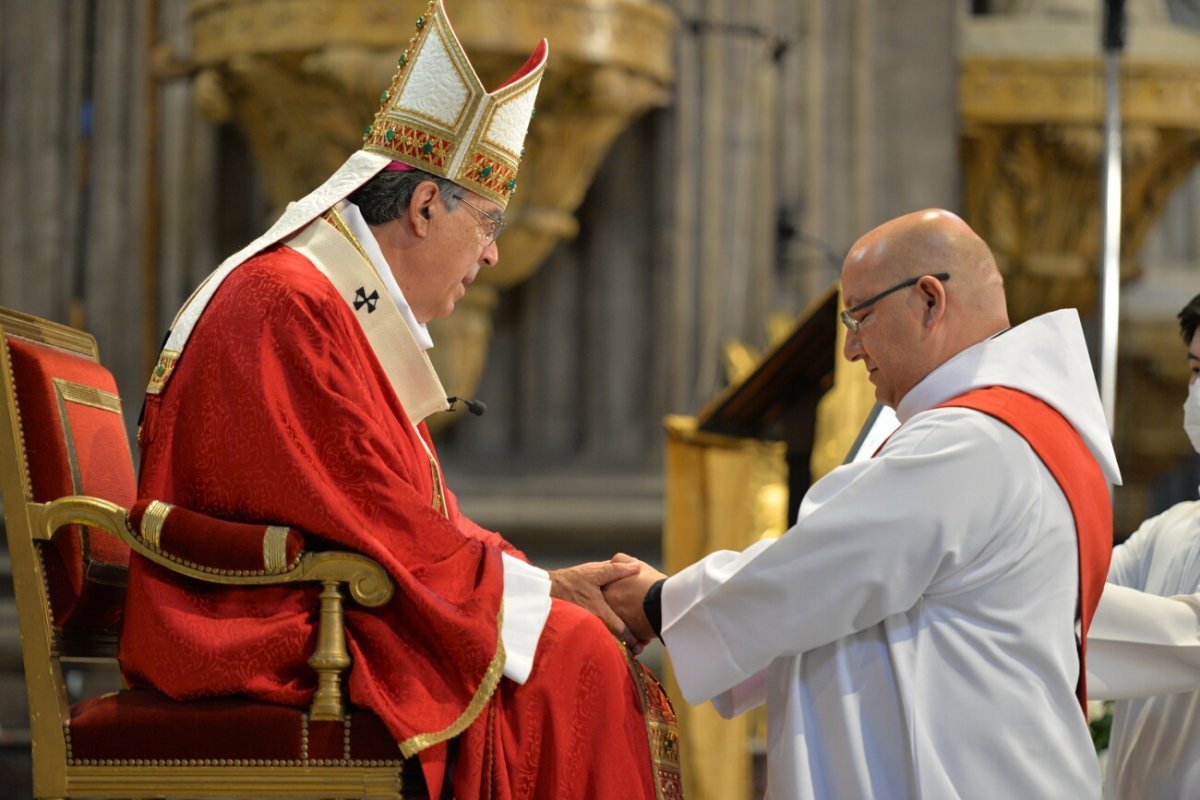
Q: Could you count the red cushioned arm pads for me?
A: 1